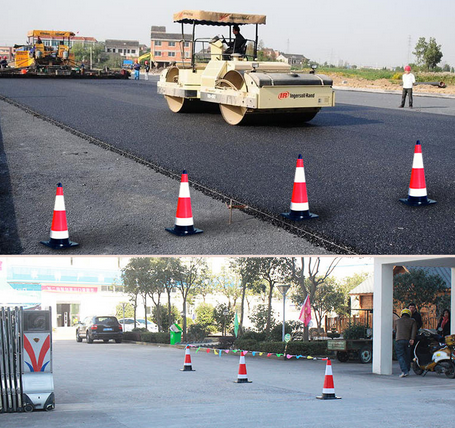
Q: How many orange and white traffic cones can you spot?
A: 7